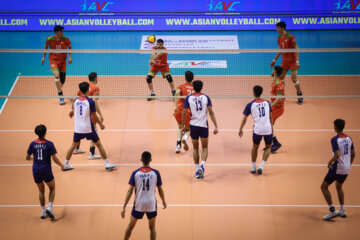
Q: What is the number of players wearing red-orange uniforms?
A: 6